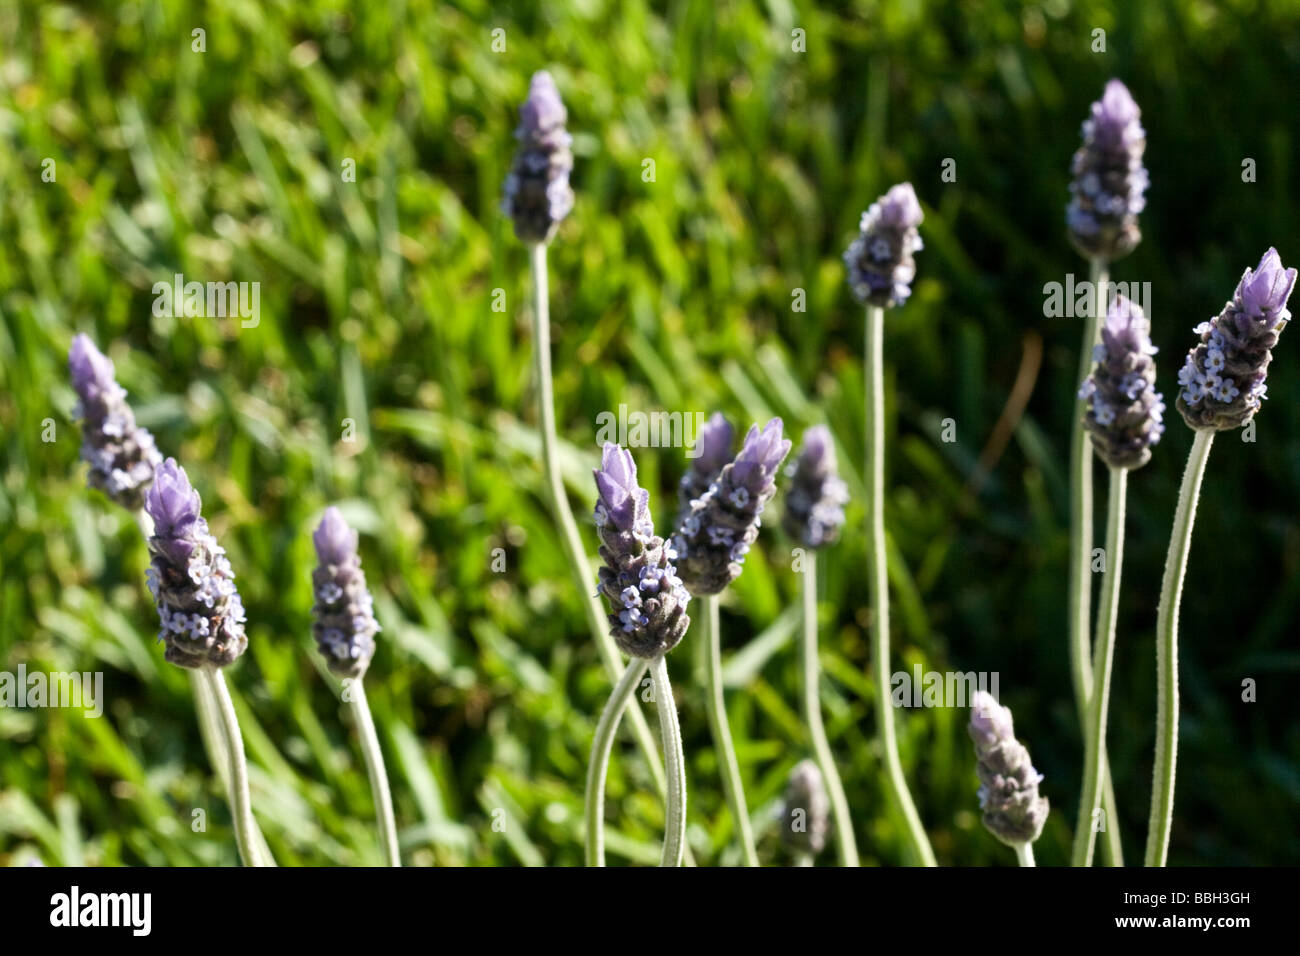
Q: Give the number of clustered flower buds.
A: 14